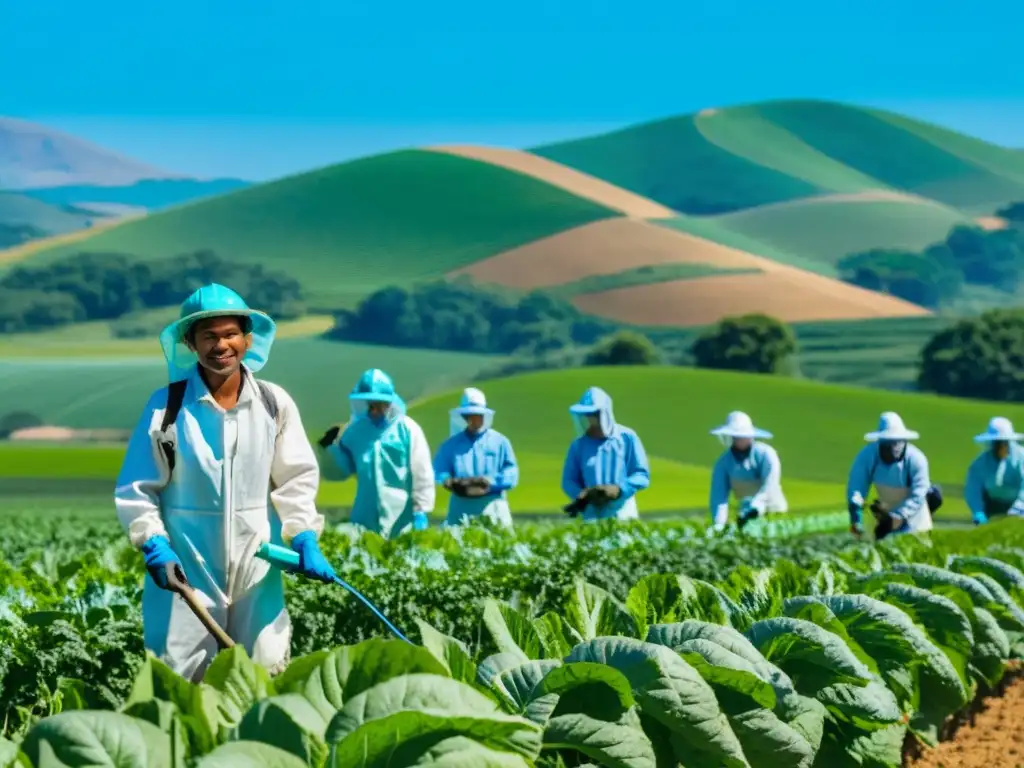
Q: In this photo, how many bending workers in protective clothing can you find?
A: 3